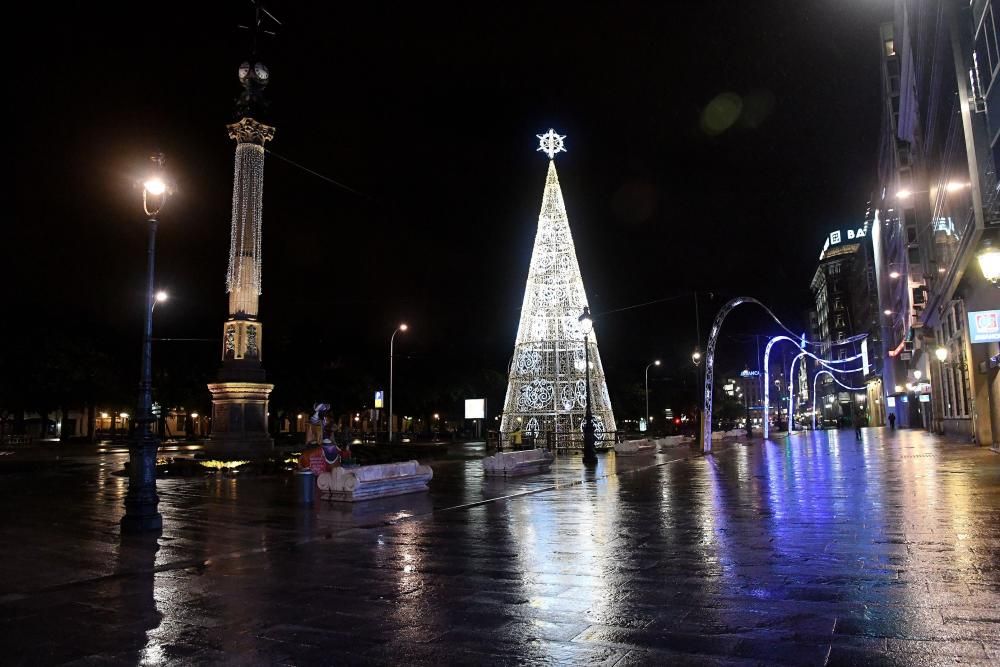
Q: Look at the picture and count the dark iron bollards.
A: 0